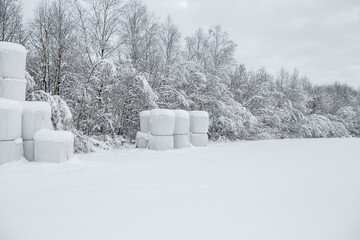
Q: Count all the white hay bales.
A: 15